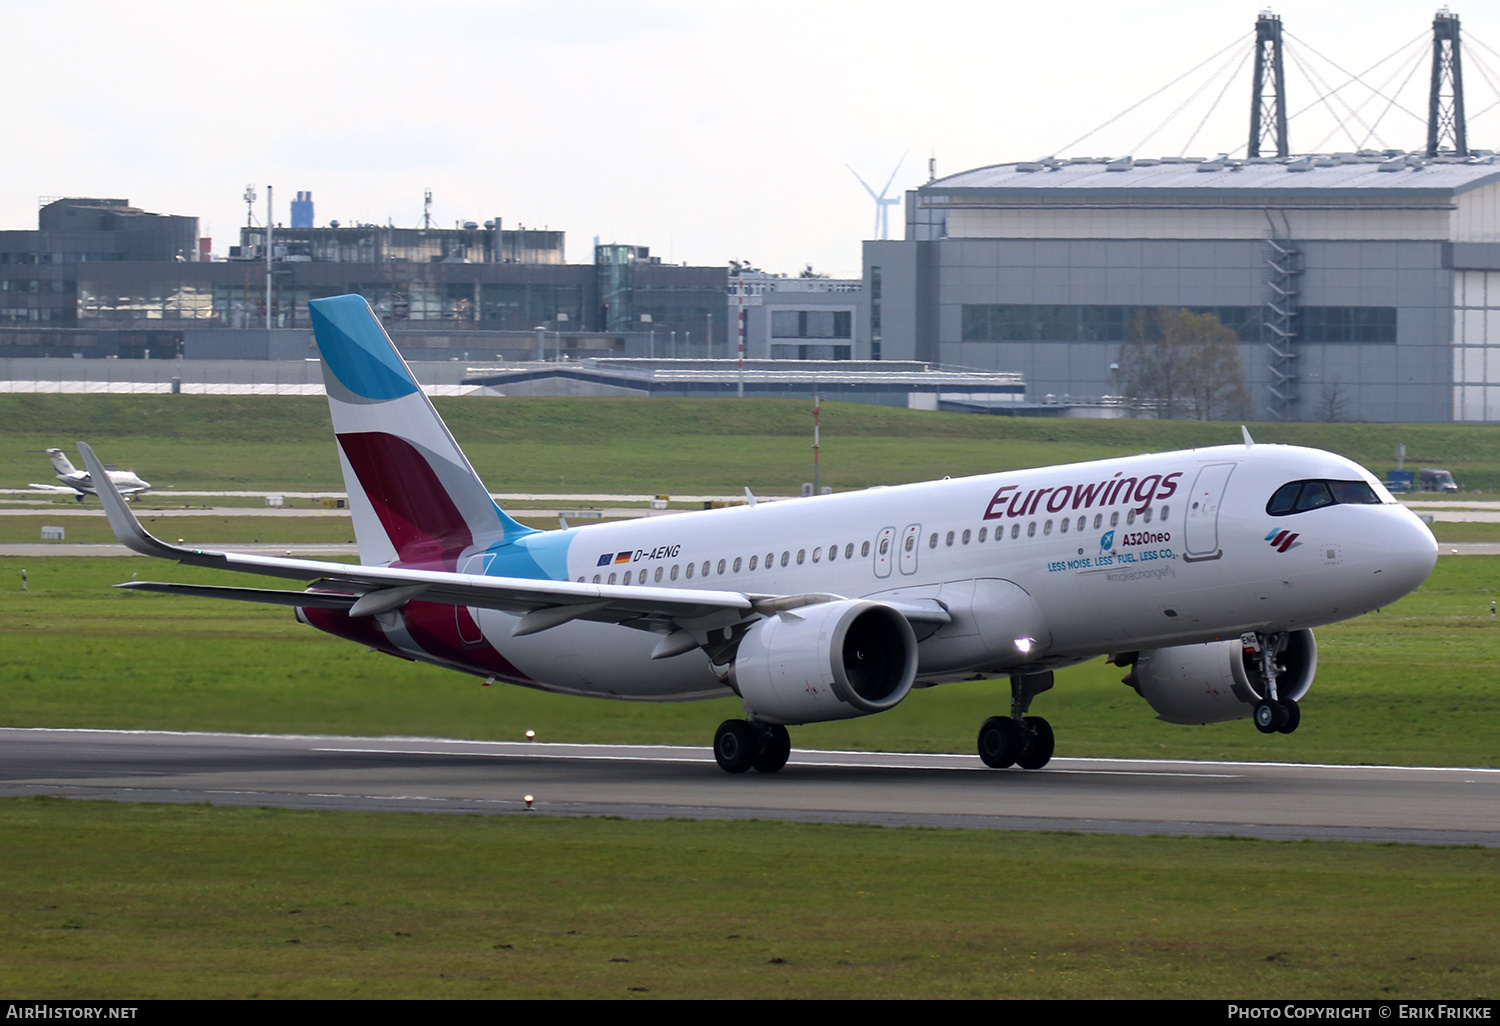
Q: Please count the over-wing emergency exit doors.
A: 2